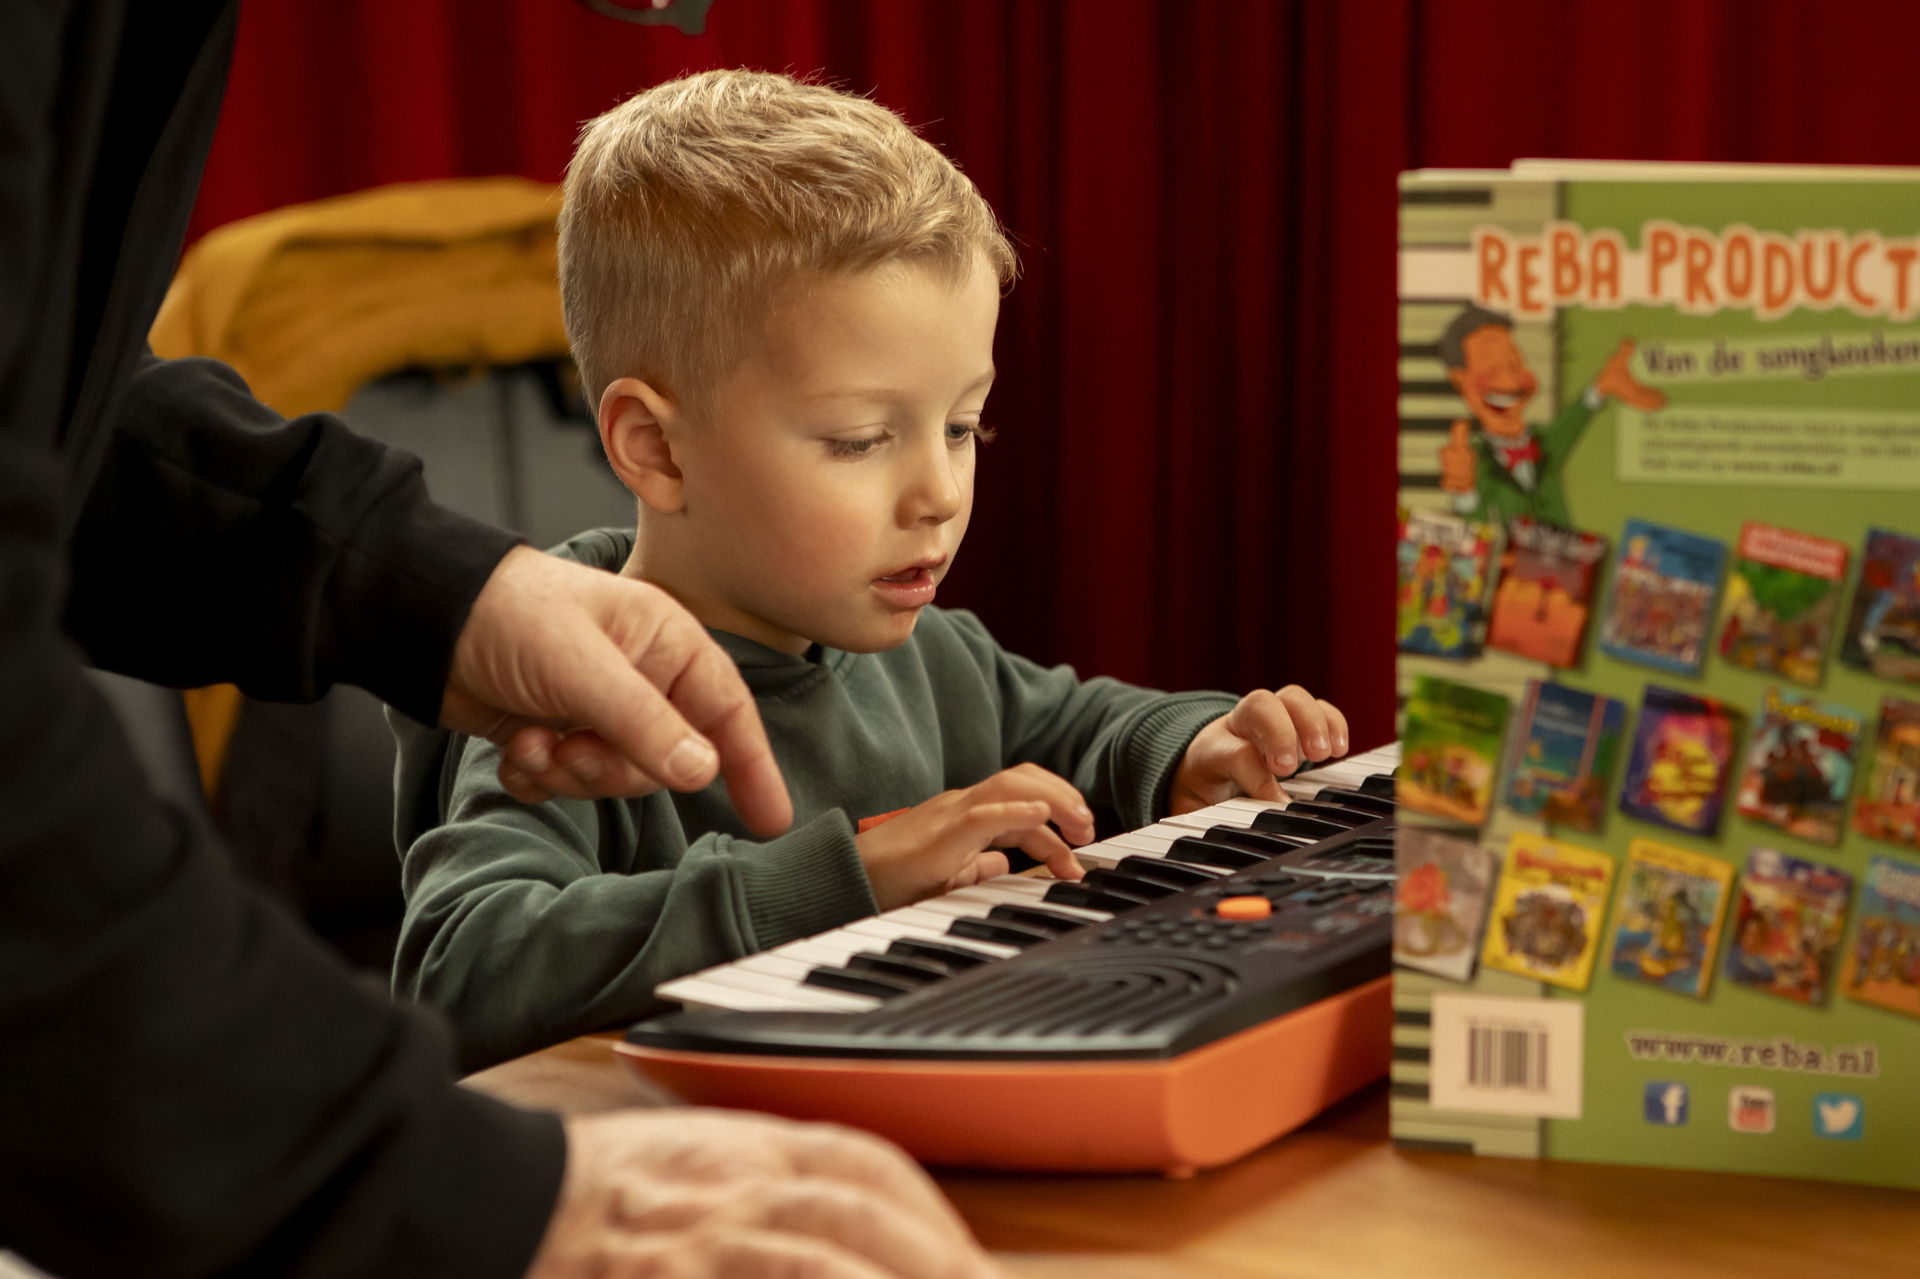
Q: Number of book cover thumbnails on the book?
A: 15